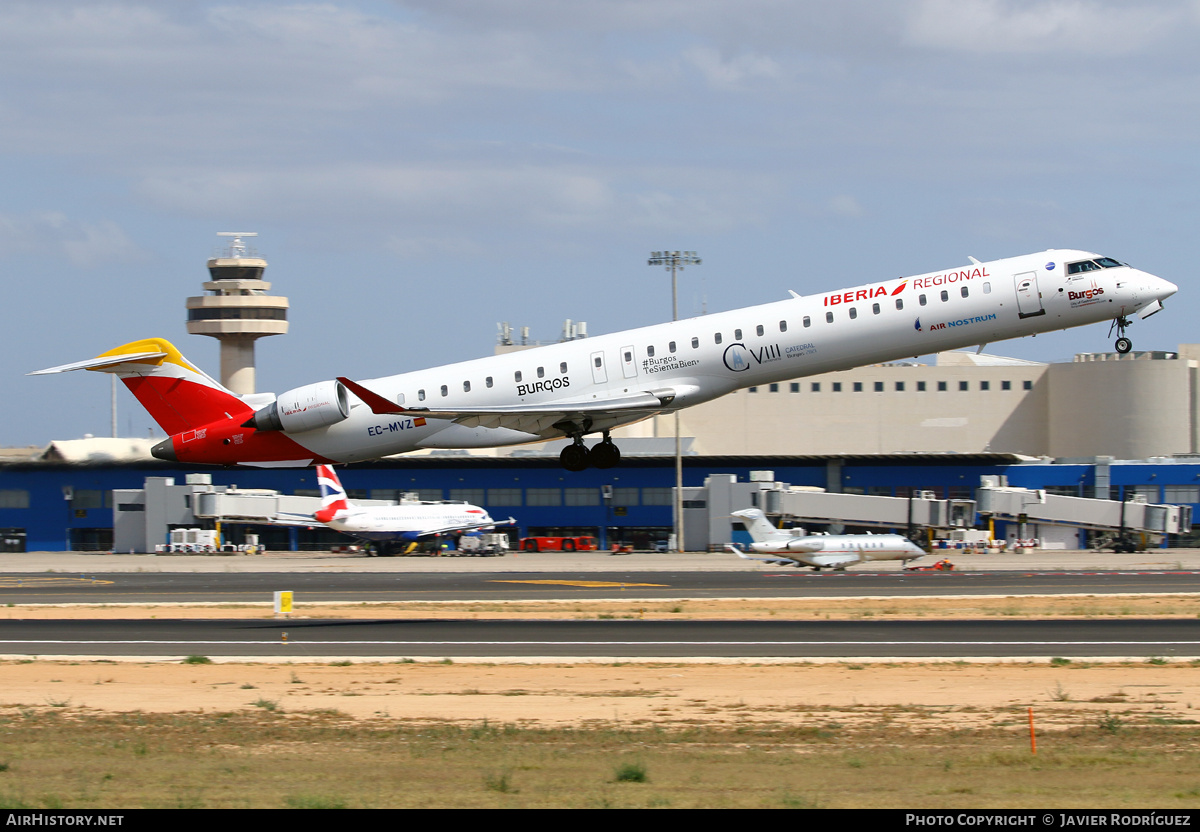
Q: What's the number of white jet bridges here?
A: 3